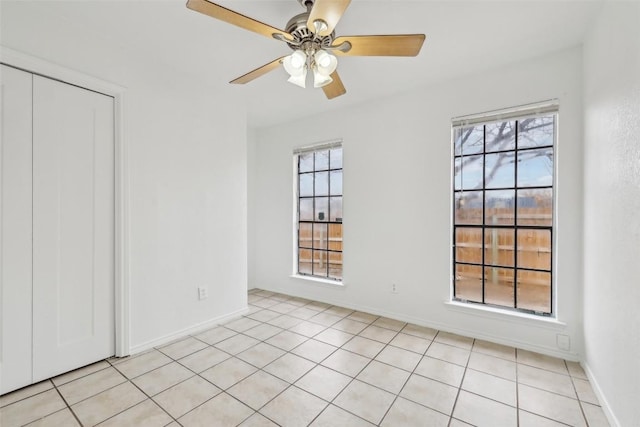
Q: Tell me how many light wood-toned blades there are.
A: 5